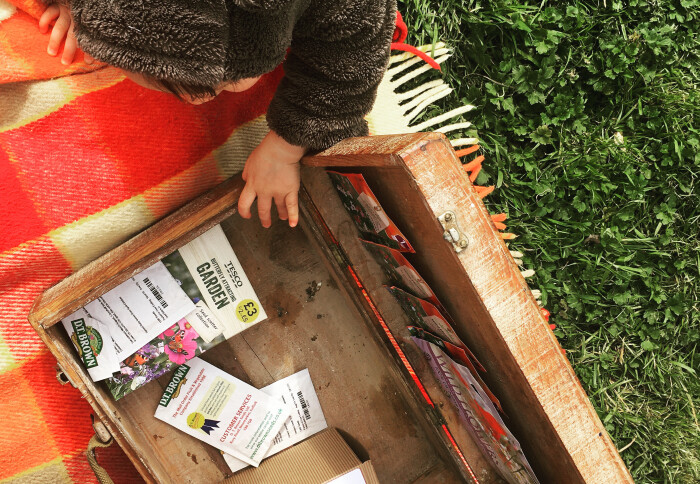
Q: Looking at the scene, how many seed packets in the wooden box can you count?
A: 9